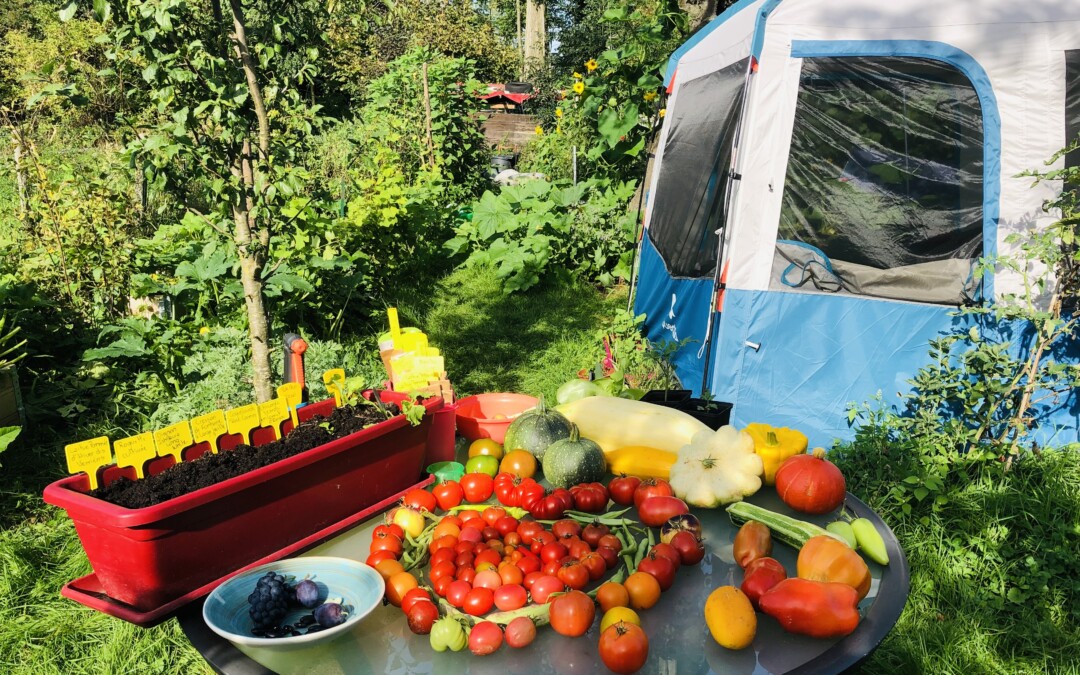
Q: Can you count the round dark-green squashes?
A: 2